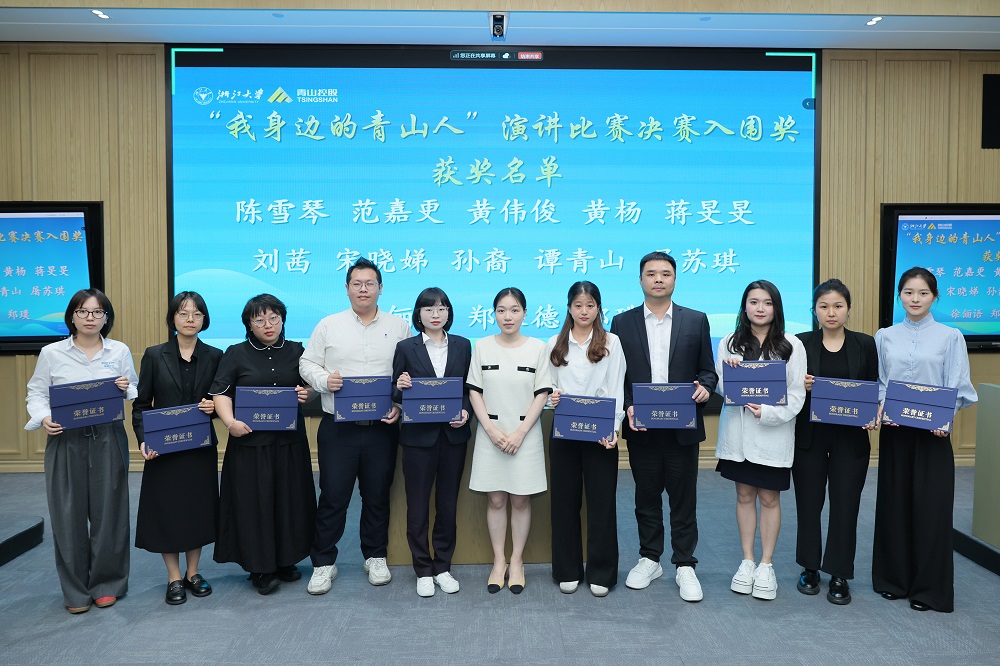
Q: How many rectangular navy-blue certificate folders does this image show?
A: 10